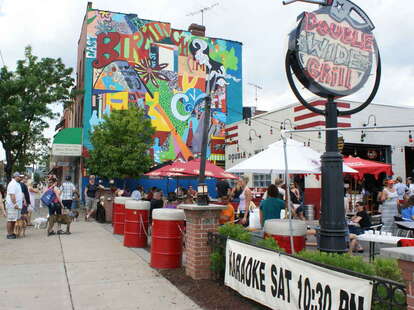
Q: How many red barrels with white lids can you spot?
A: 4